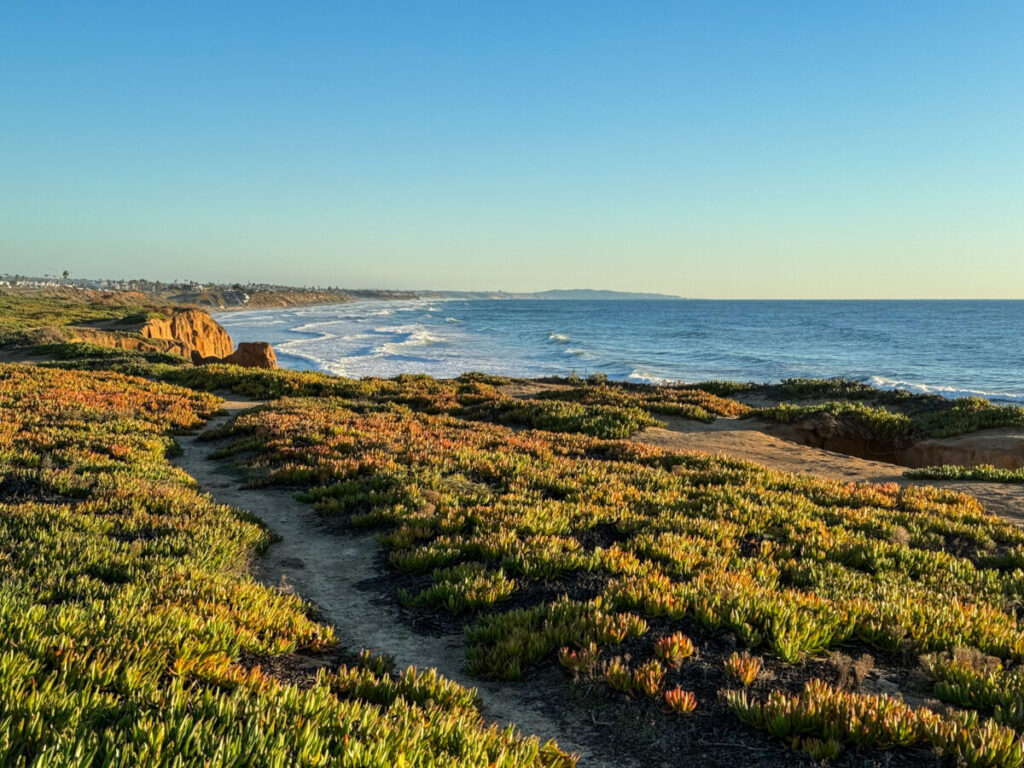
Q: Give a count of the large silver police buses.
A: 0